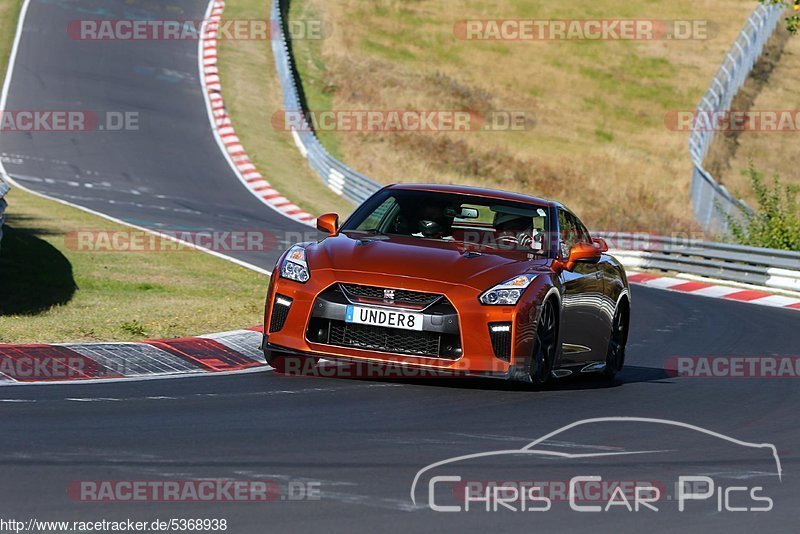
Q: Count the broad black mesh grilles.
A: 2